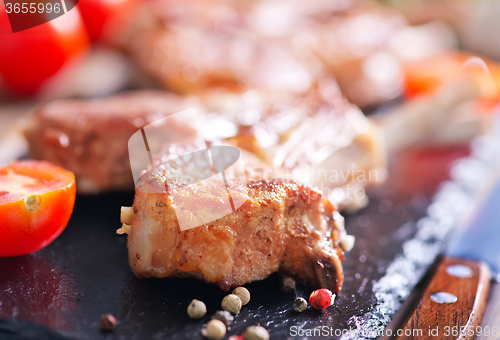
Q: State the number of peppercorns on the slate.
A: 11